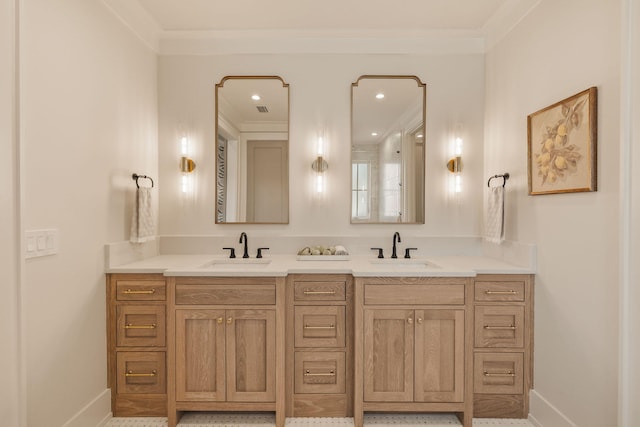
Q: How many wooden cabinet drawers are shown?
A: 9